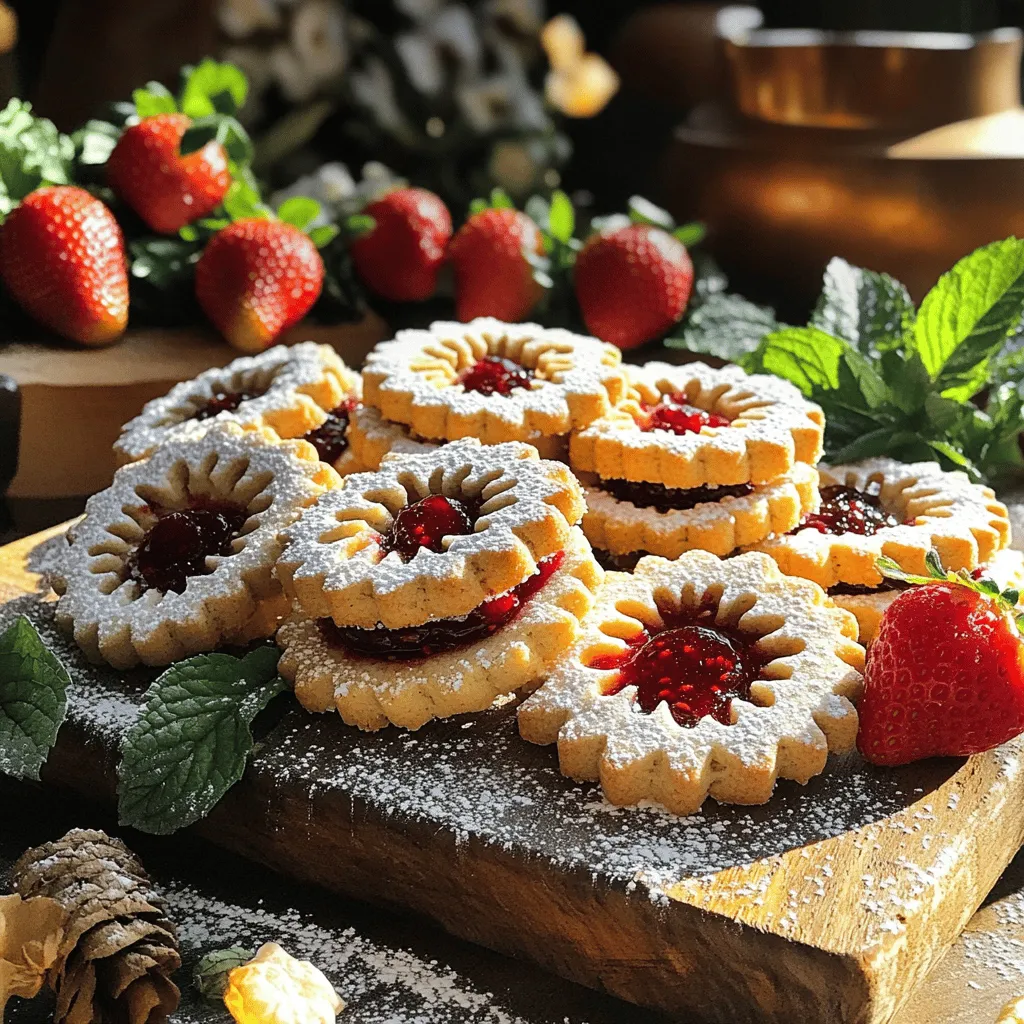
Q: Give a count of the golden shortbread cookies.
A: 7